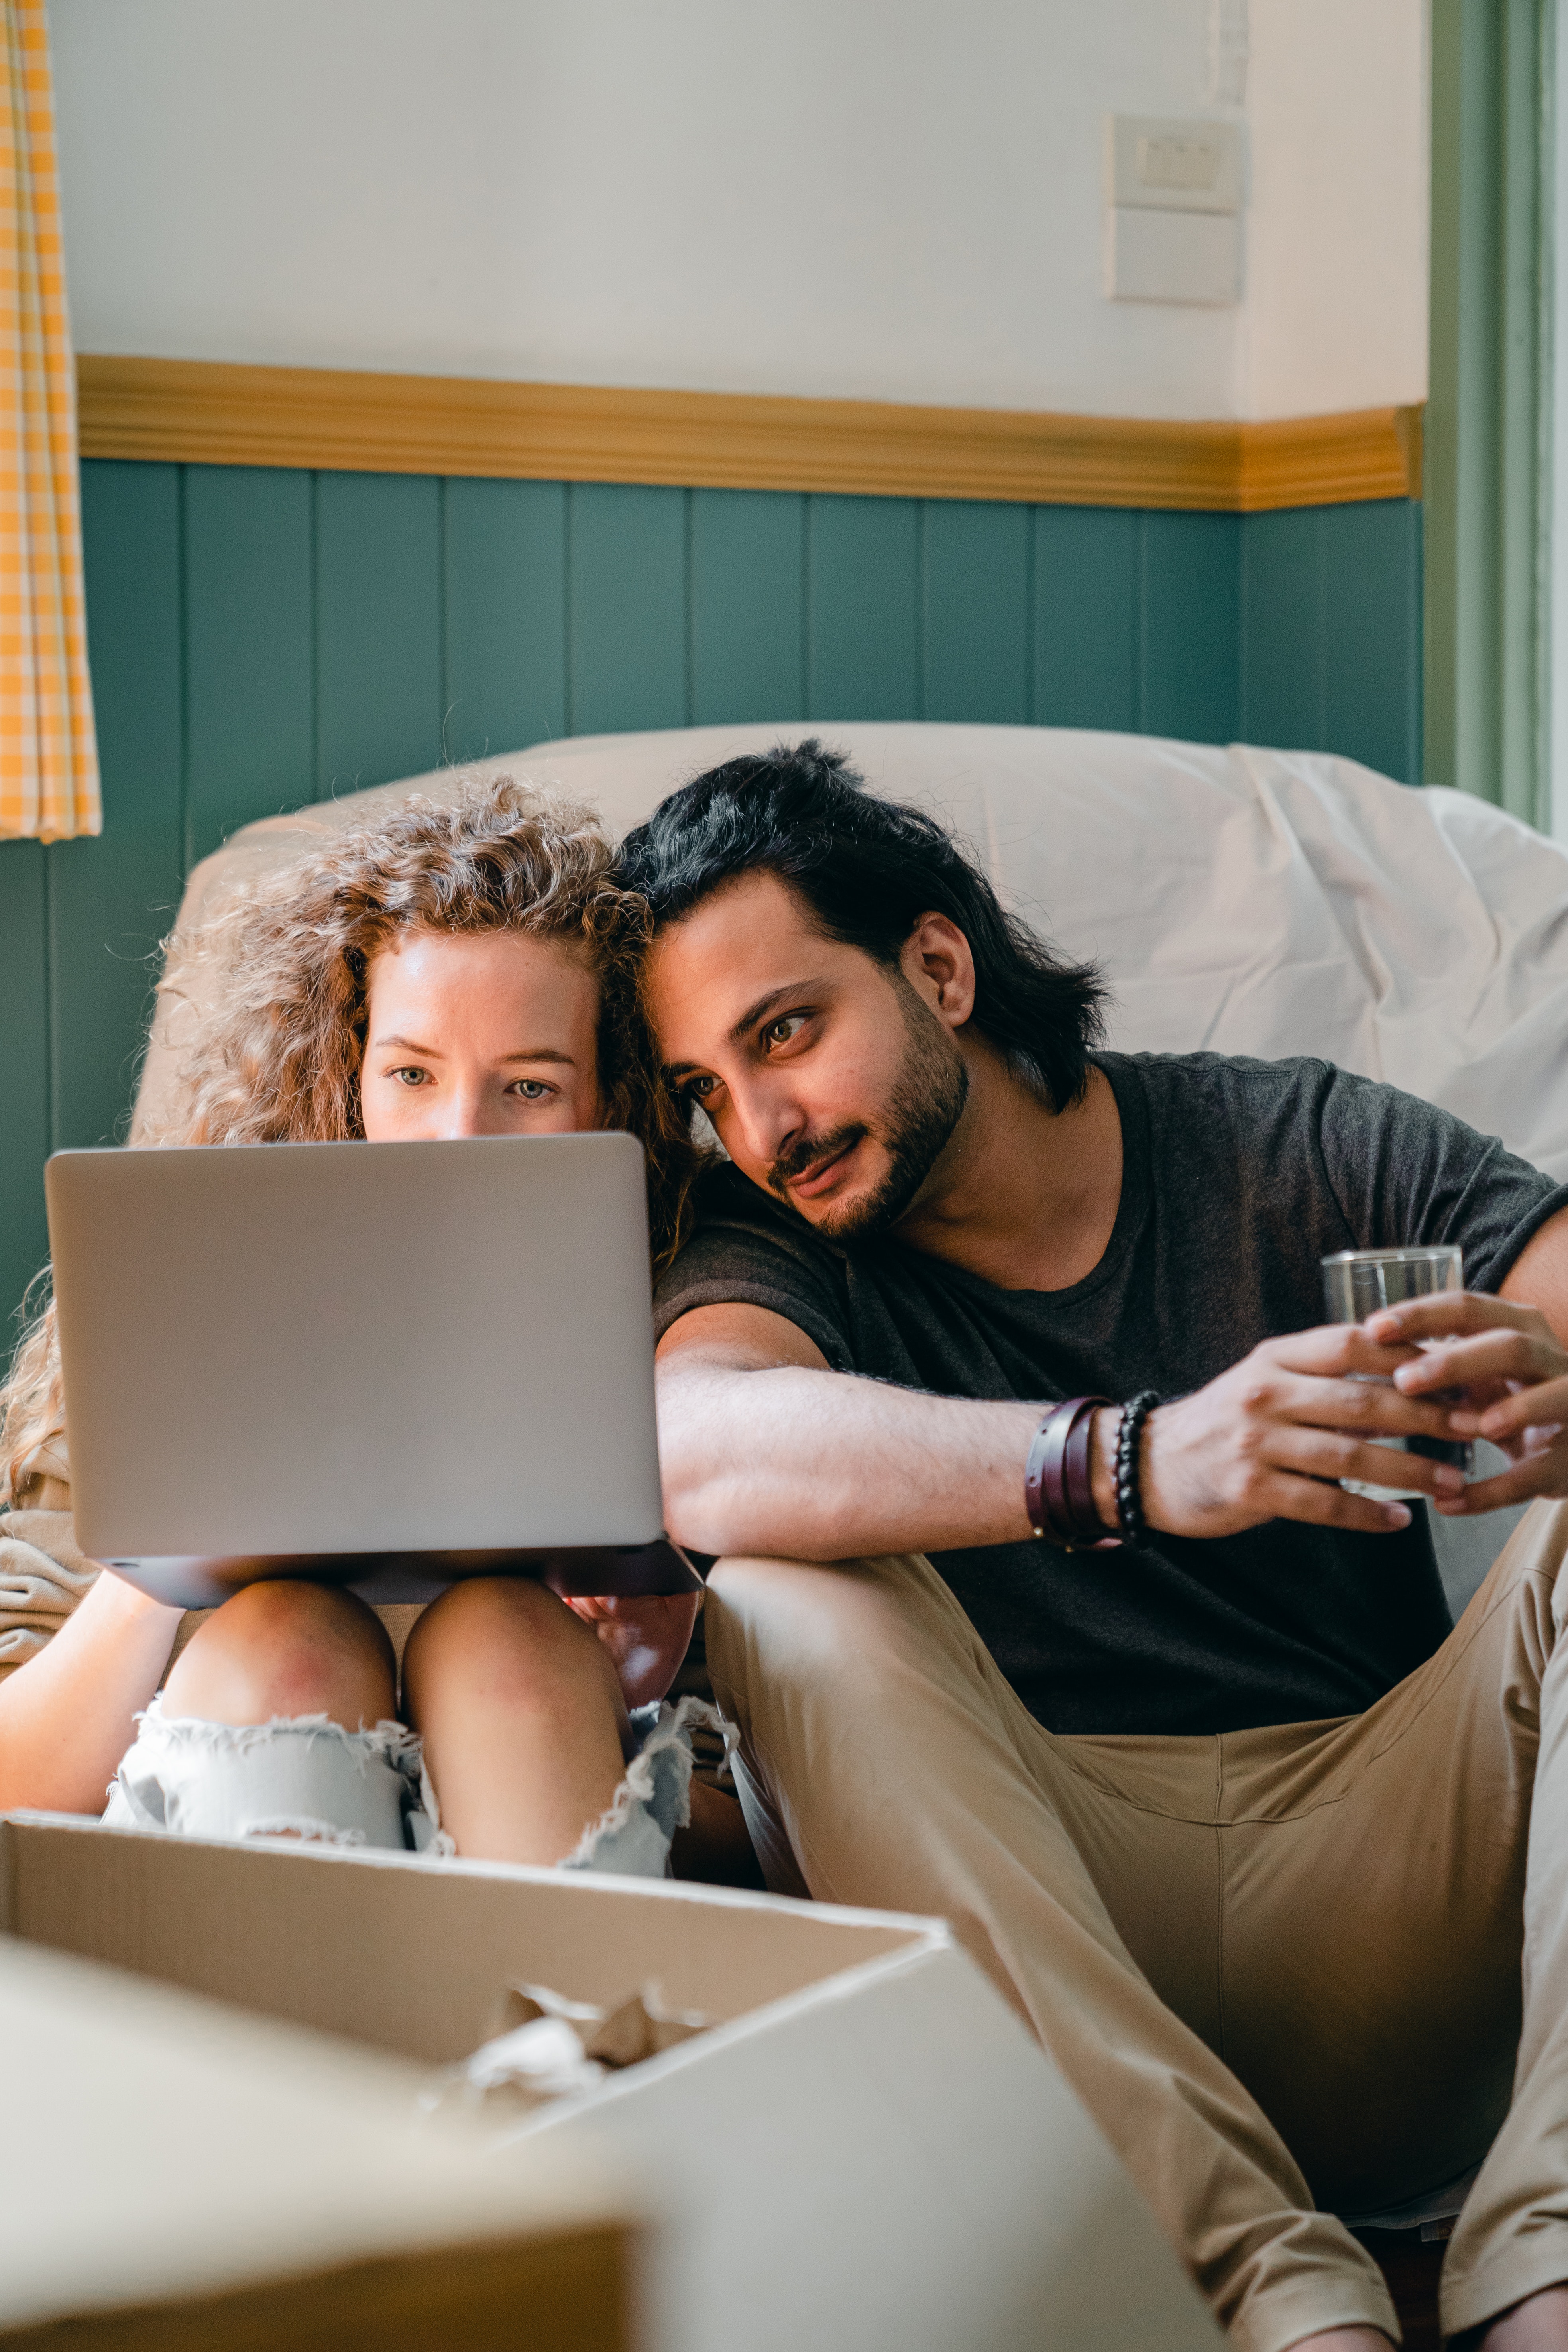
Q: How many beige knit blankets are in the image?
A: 0